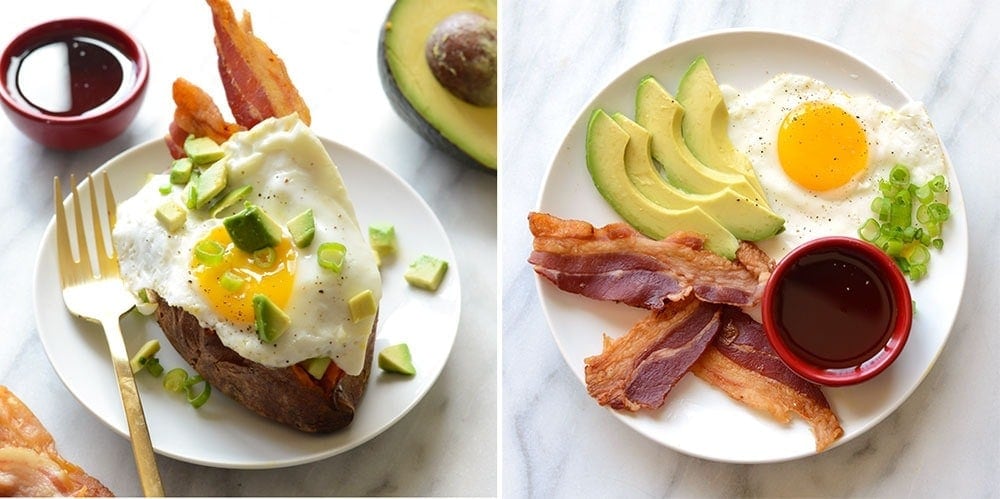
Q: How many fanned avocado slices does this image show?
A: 4